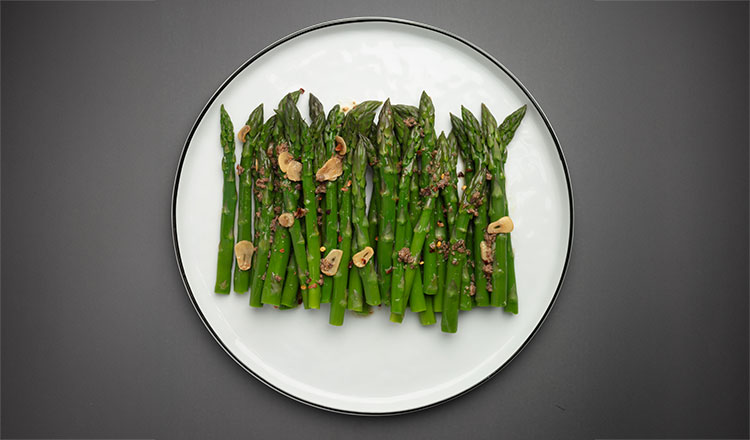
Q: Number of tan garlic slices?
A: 11